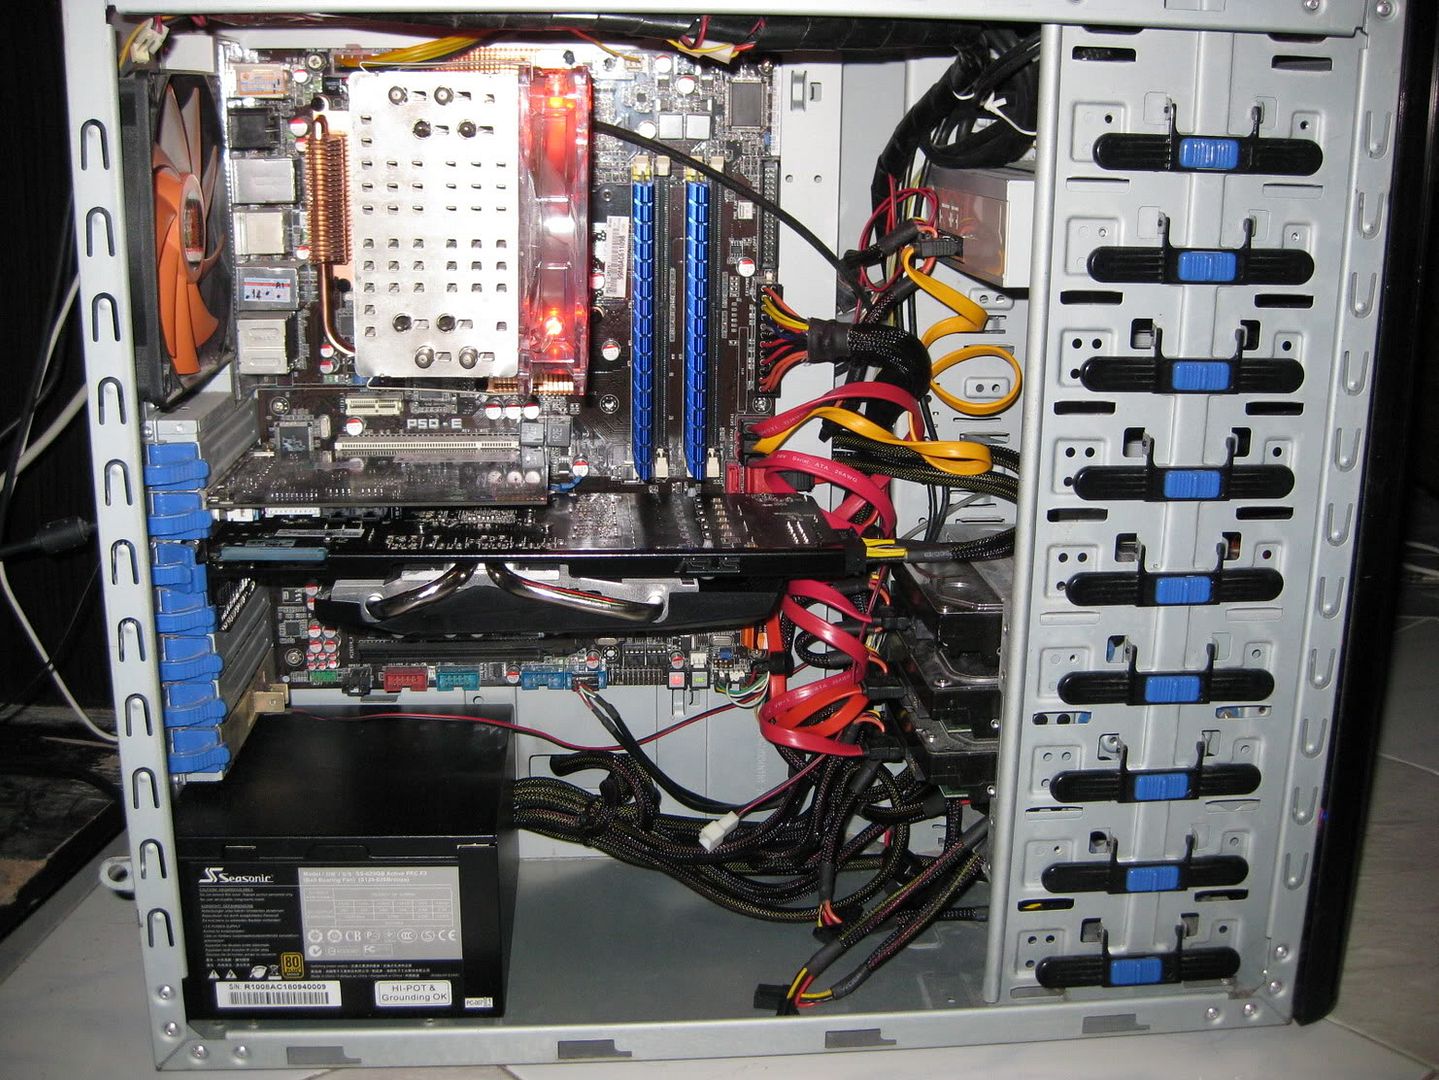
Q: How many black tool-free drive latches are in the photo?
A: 9